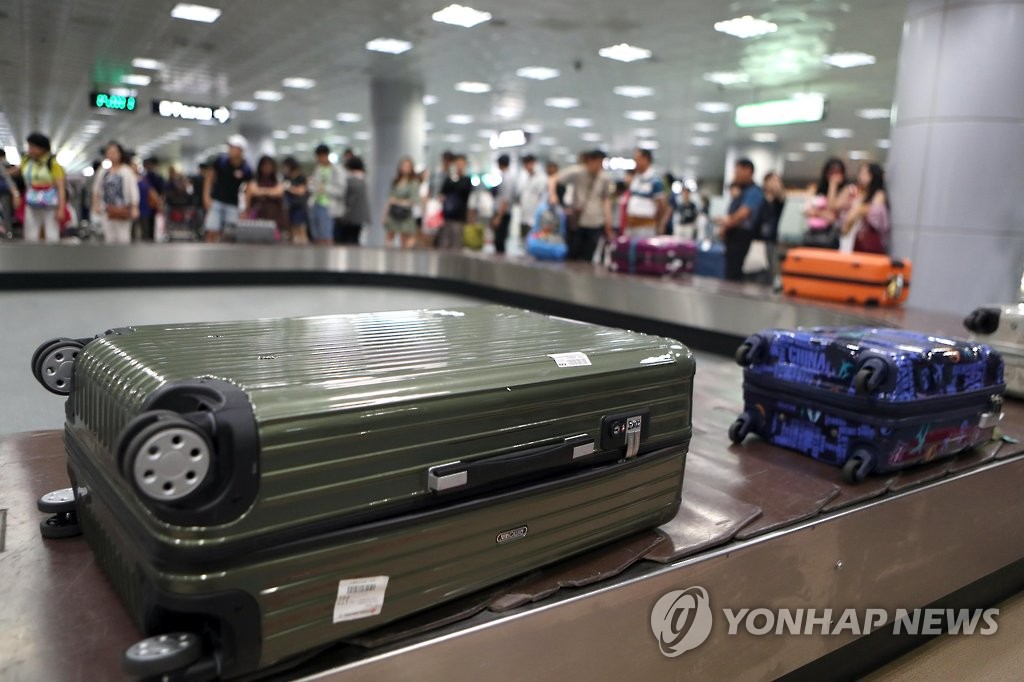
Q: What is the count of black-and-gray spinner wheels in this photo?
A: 4